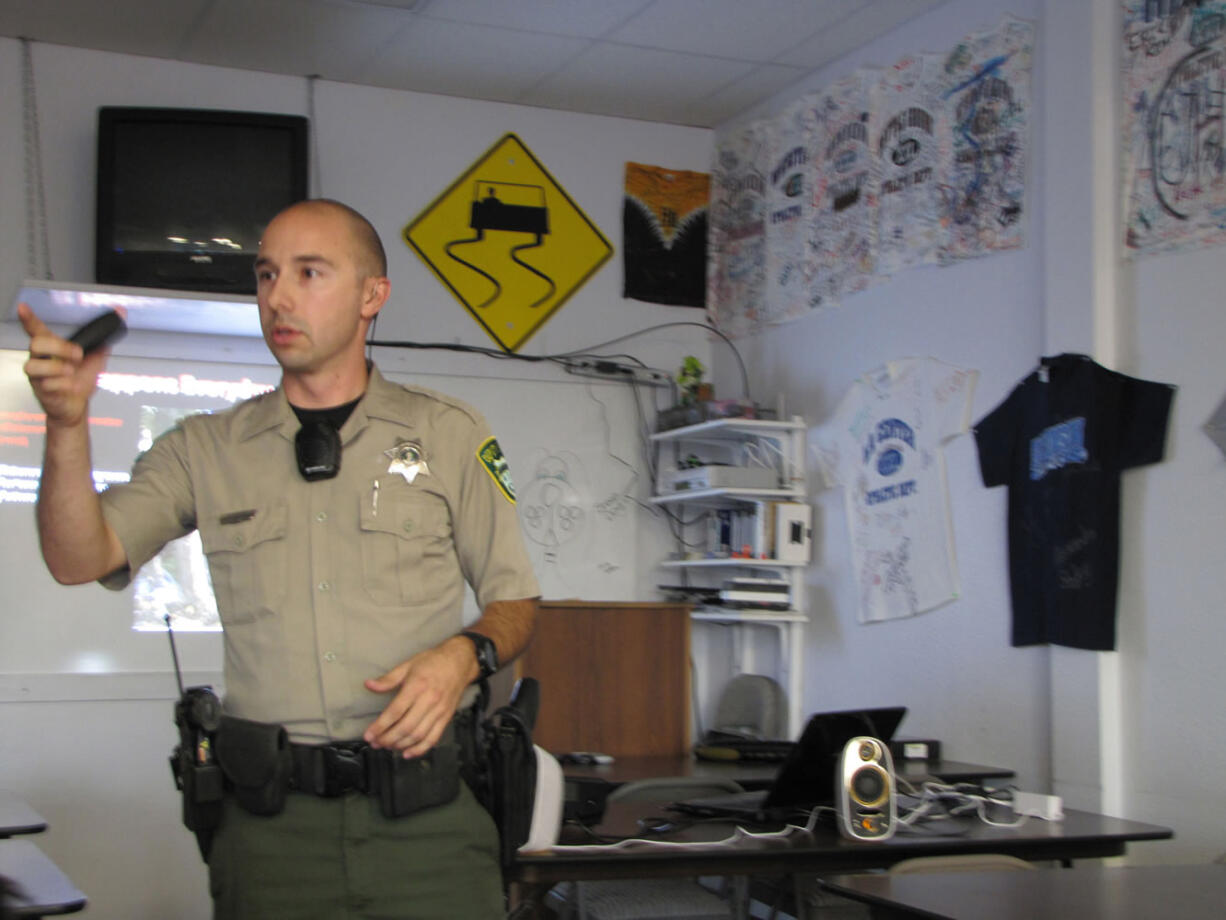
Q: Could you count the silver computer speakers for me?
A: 1